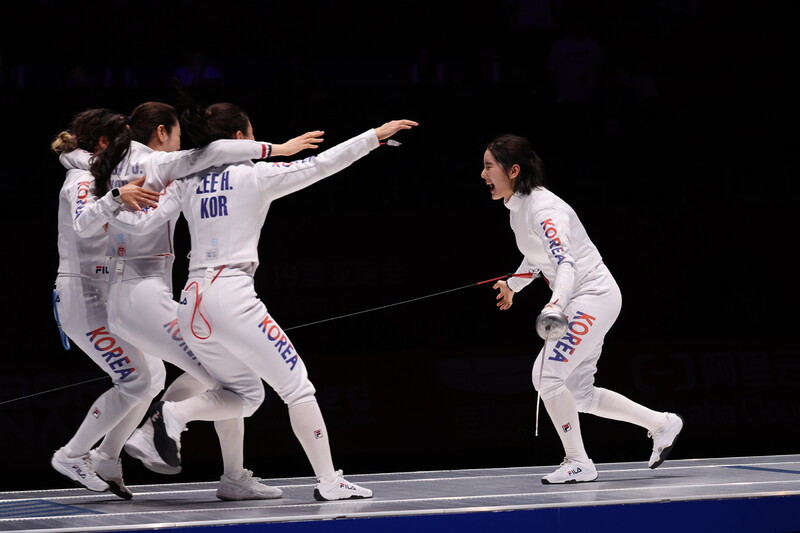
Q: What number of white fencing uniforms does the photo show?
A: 4